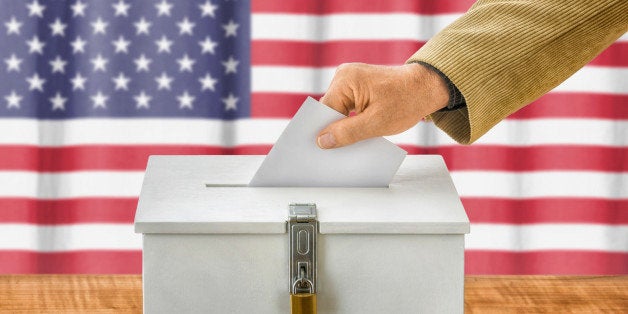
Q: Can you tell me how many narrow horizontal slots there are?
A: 1